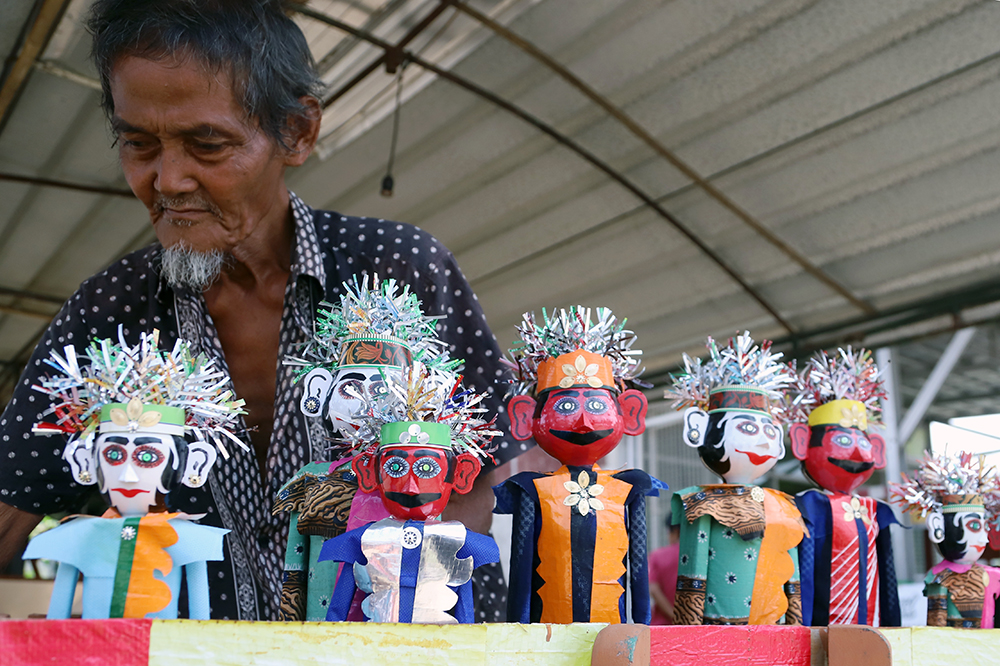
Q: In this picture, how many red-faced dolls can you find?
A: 3